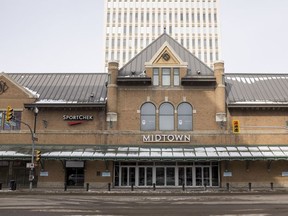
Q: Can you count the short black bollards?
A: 10